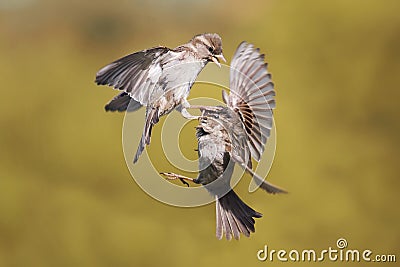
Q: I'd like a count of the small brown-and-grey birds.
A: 2